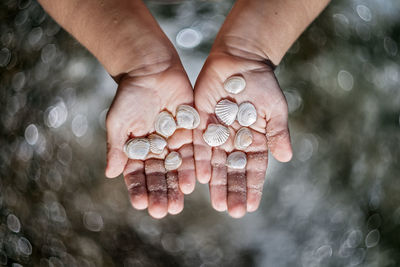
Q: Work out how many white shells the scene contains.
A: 11